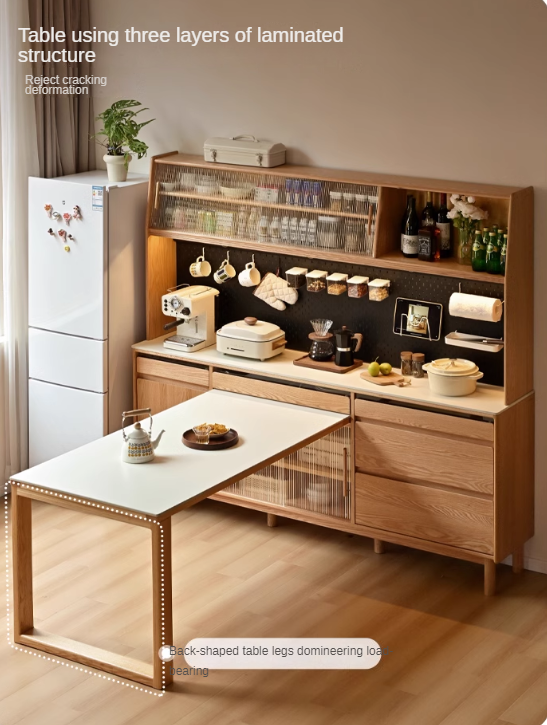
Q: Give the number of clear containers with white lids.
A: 5